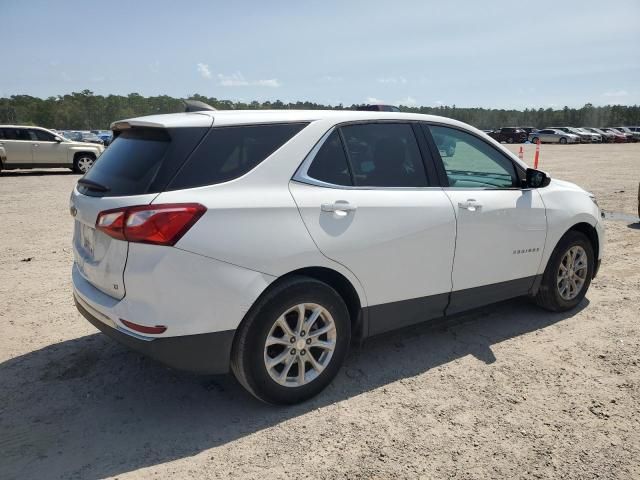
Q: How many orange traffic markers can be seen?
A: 2